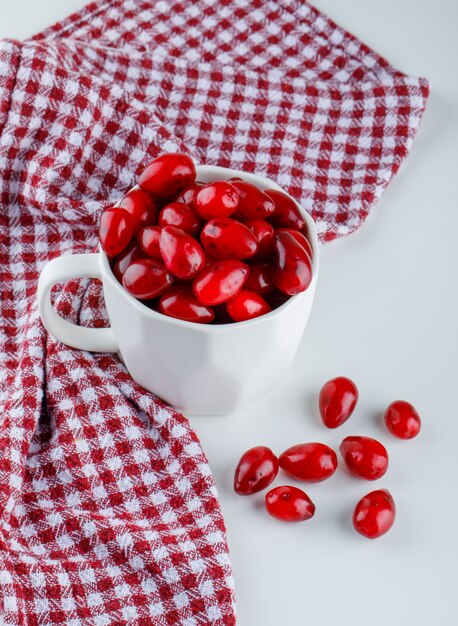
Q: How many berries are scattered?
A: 7